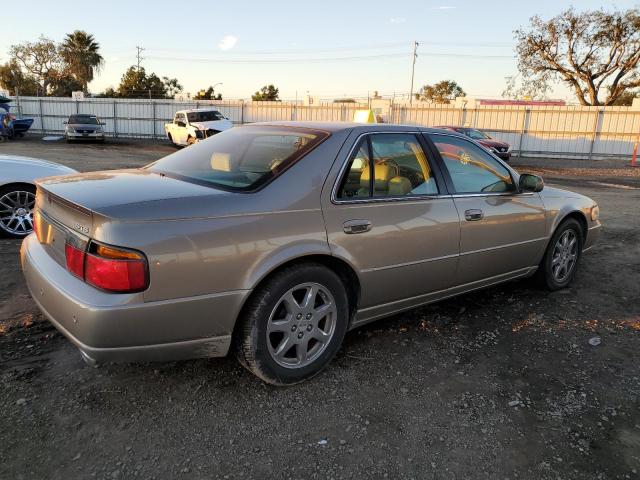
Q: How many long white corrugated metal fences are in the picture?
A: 1